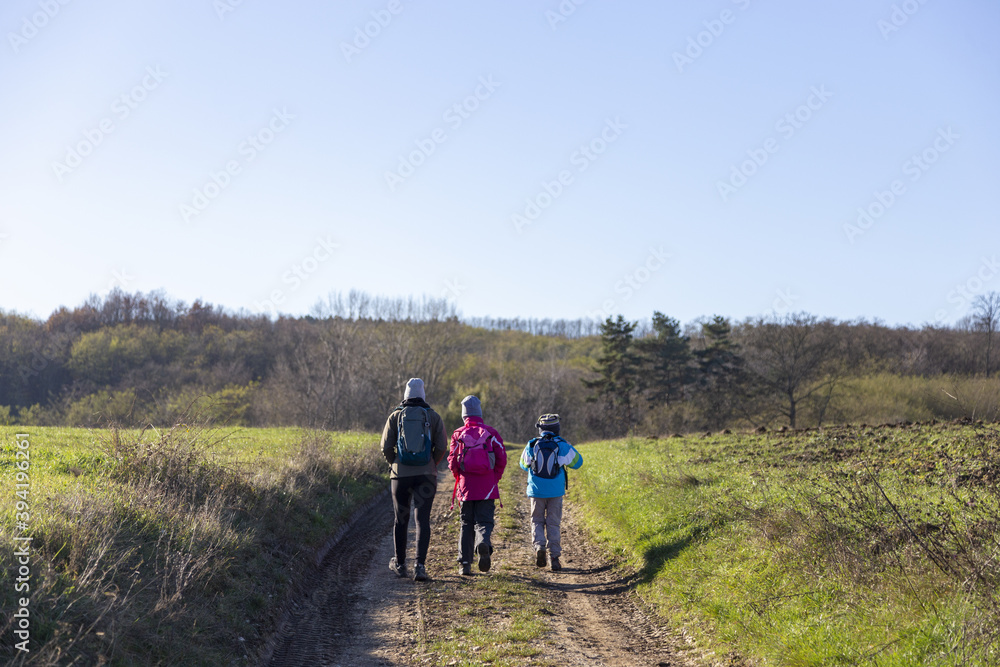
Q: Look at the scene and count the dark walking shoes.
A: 6